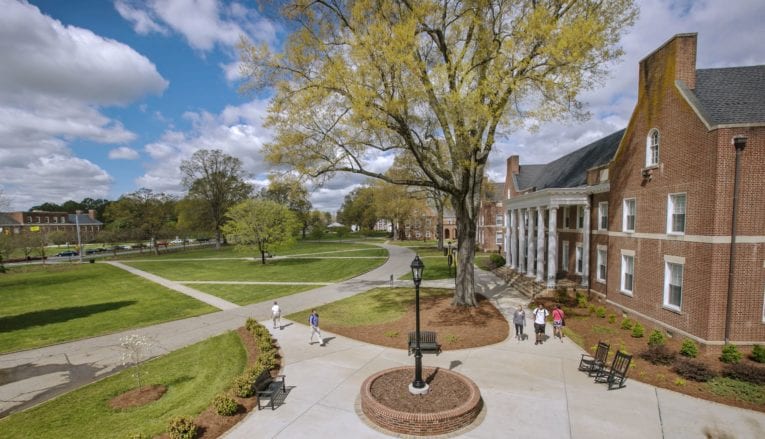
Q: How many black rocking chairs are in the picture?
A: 2